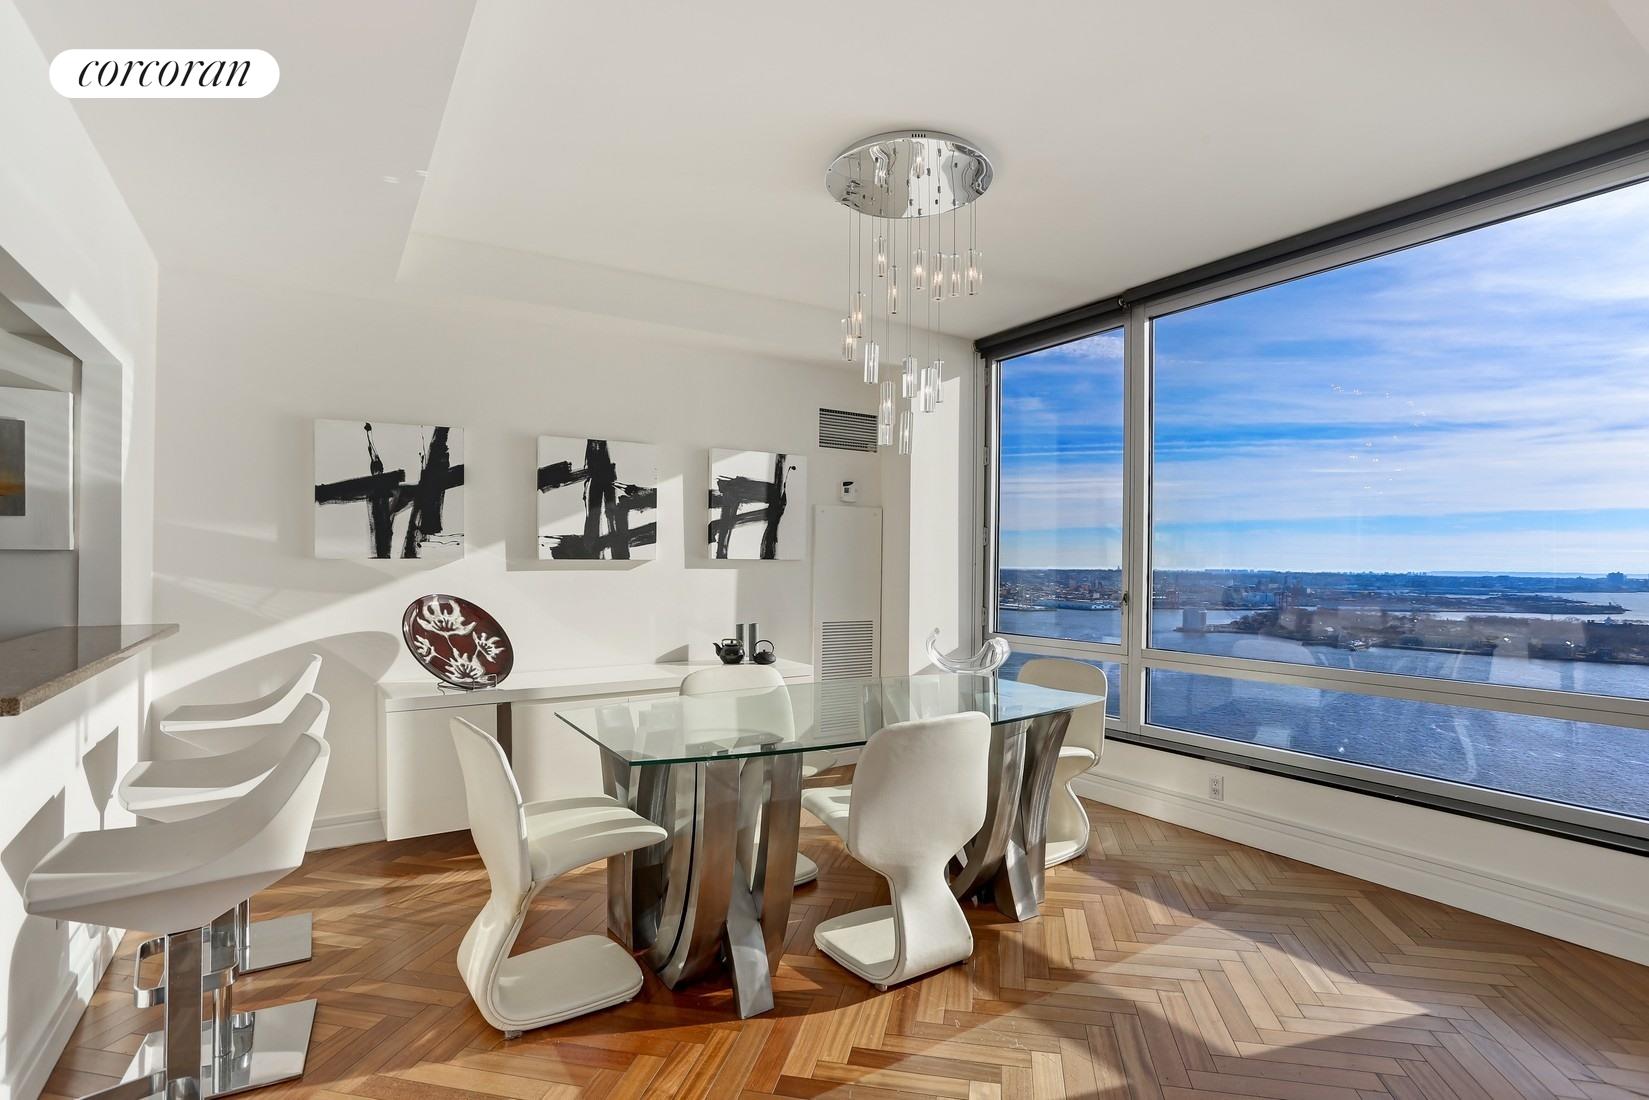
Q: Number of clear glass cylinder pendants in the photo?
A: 15